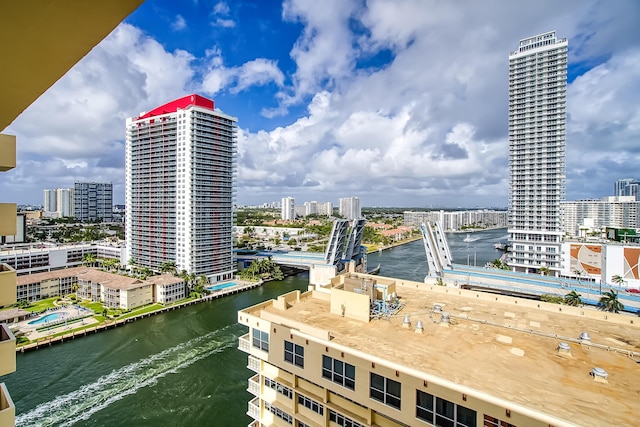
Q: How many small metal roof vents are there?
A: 7